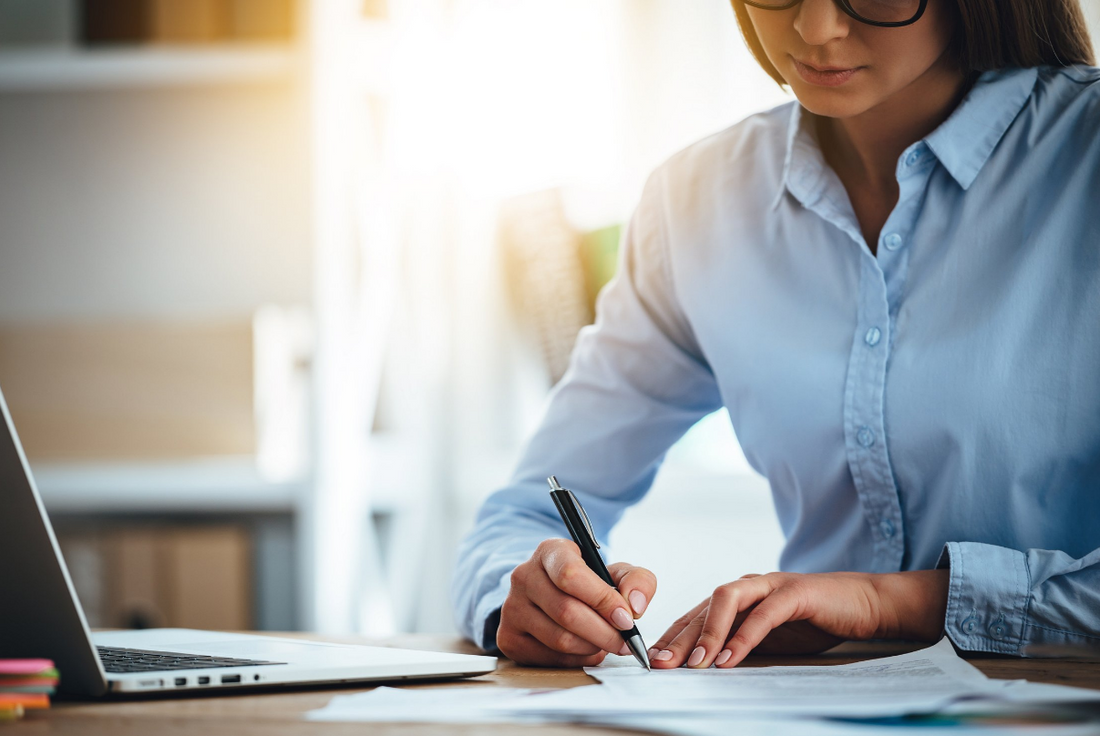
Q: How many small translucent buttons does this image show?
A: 7